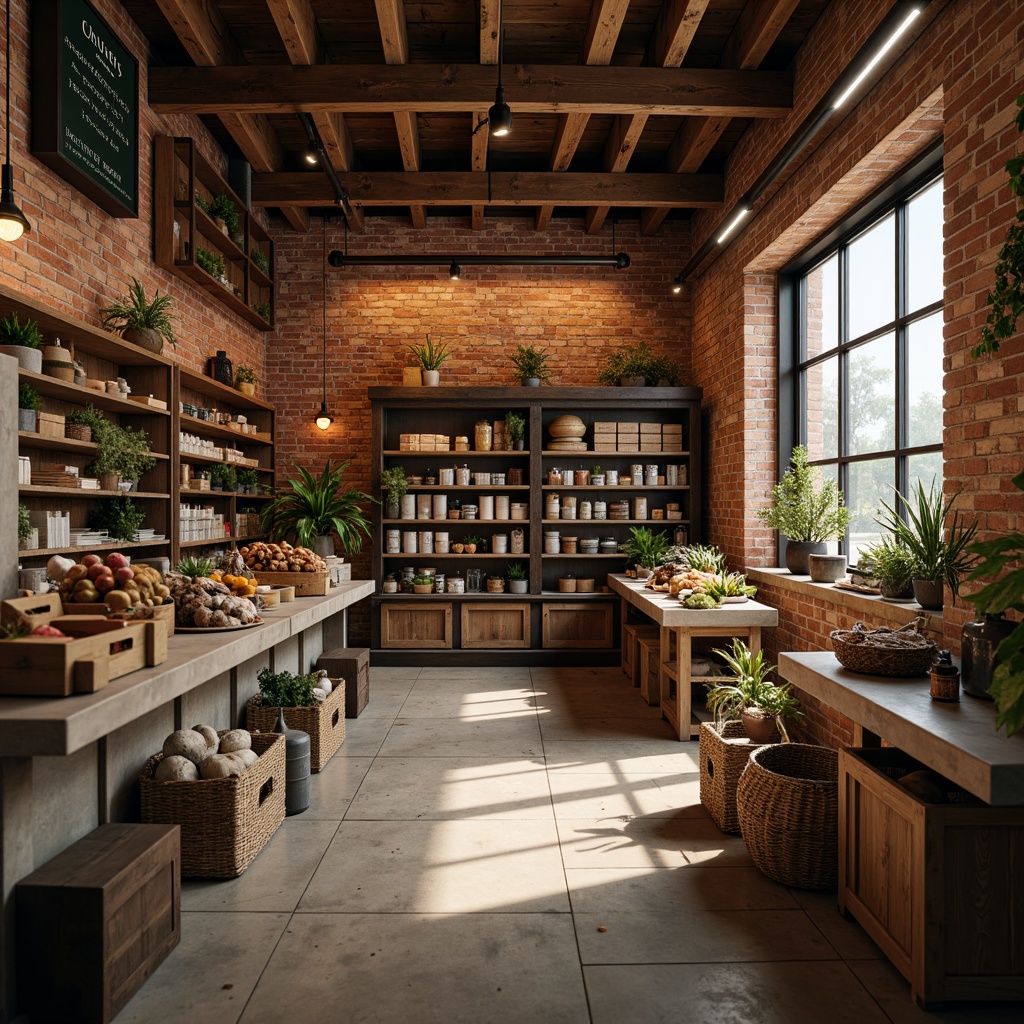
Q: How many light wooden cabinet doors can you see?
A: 3